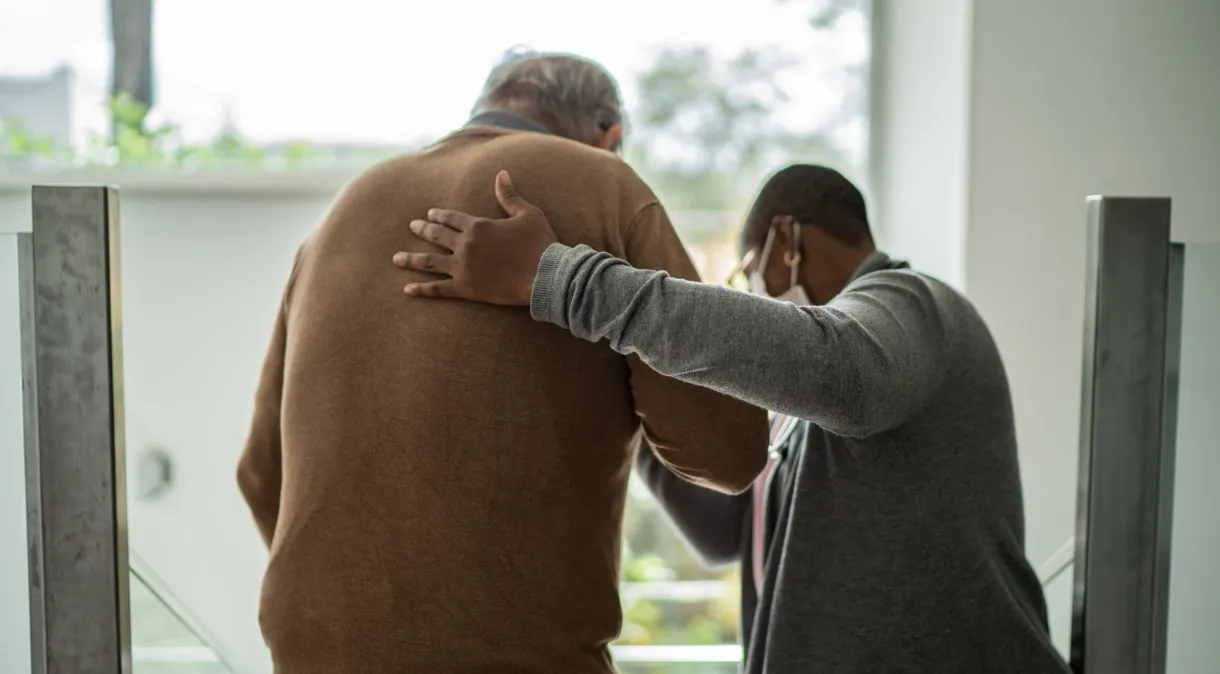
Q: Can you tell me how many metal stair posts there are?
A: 2